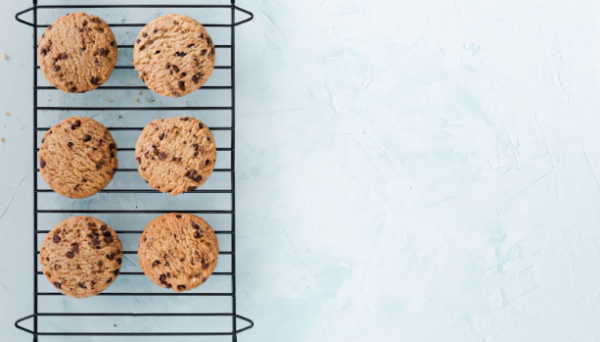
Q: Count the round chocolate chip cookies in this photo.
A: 6